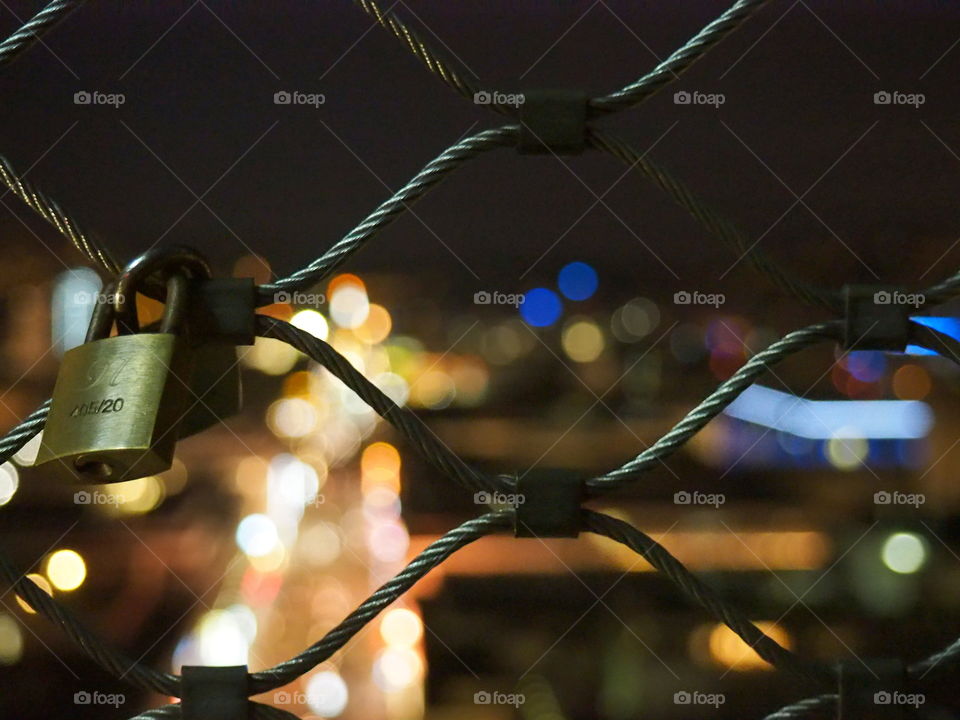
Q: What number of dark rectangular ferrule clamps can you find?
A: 6